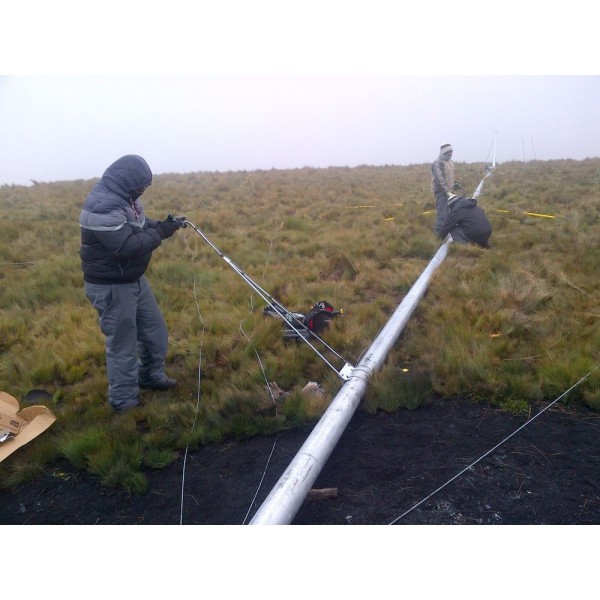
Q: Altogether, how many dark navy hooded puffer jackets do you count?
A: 1